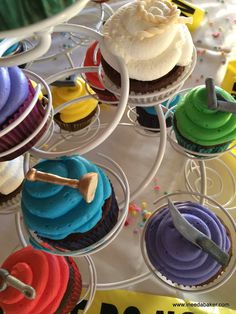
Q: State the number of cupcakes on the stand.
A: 12